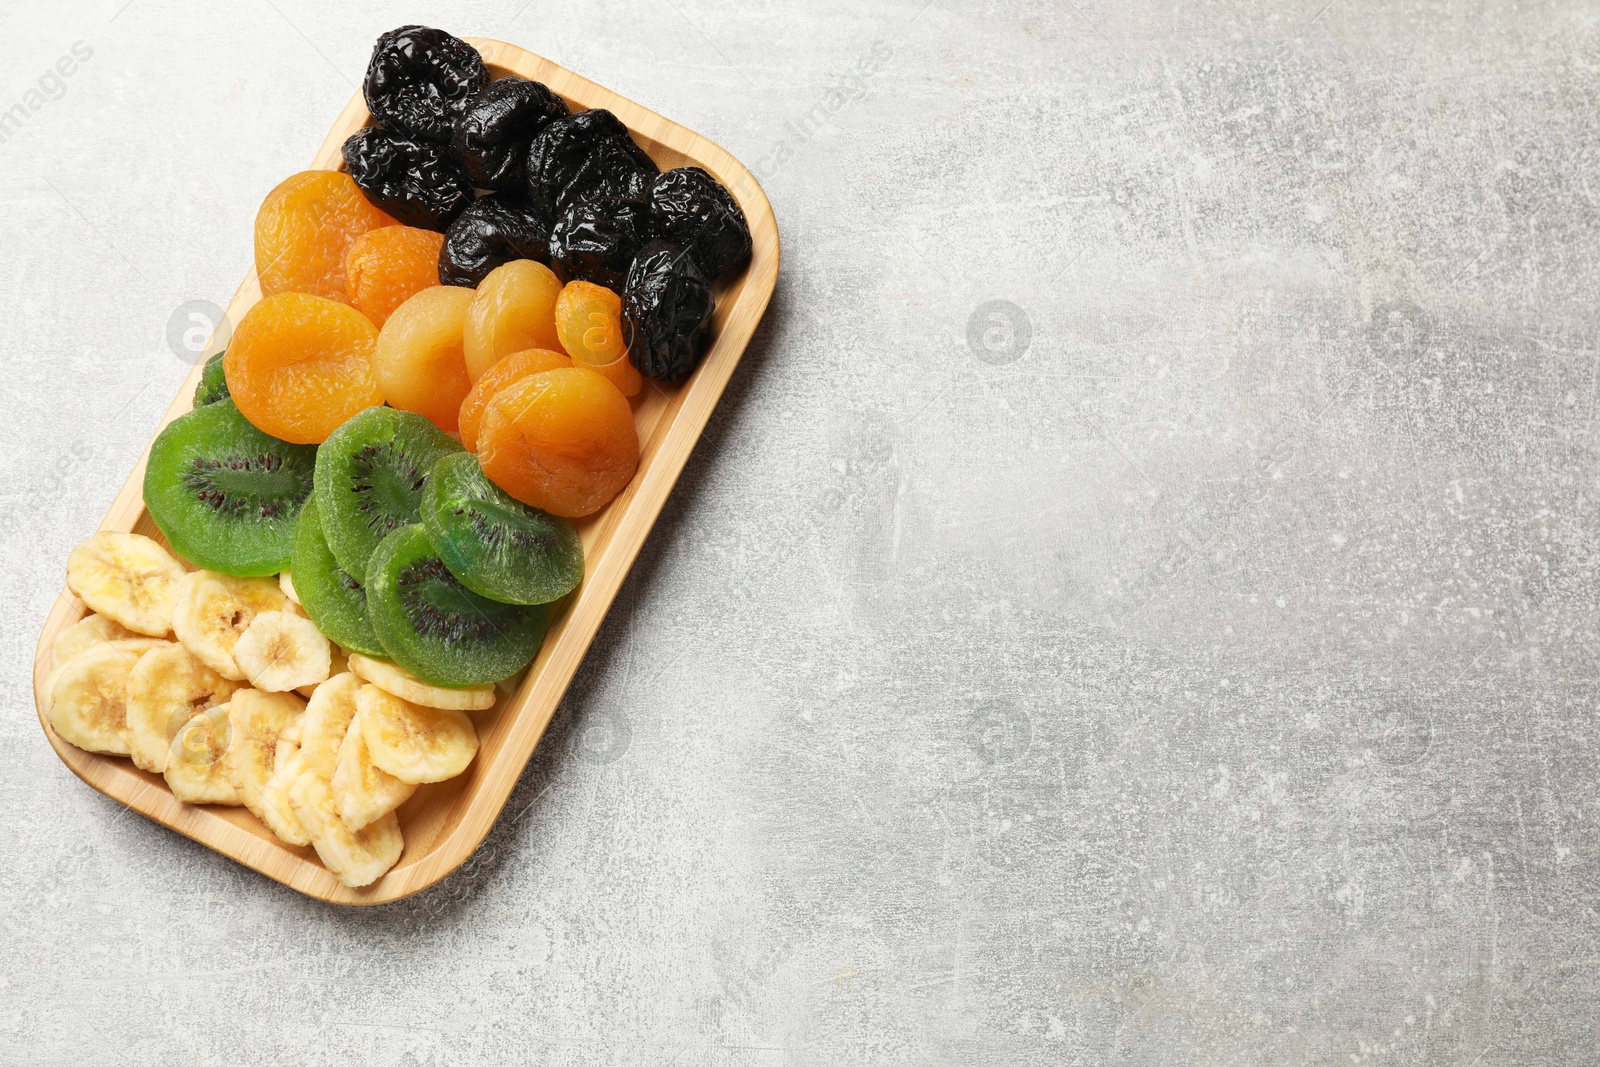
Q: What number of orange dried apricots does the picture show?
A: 8